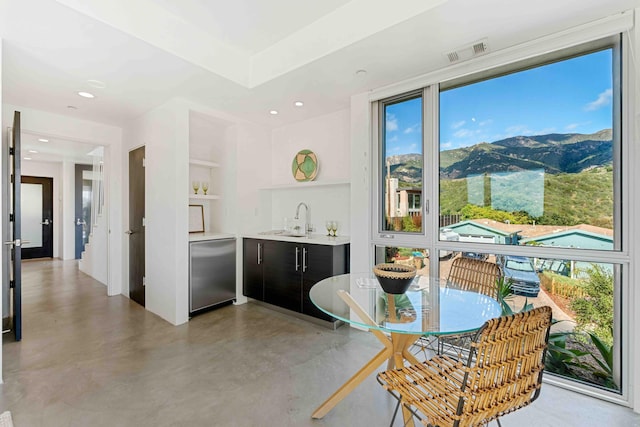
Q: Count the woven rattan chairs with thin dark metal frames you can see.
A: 2